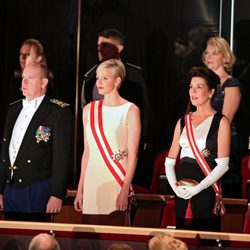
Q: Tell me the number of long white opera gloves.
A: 2